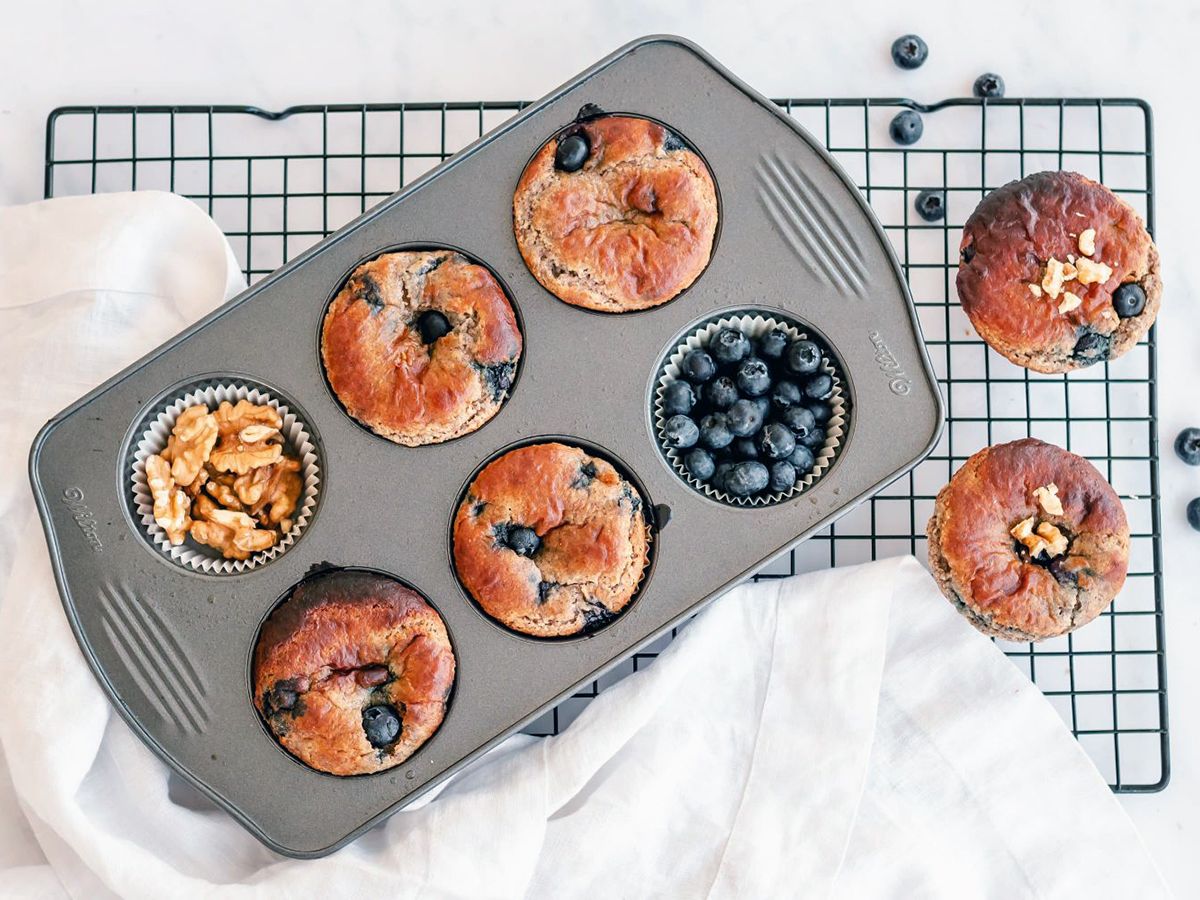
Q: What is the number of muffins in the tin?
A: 4